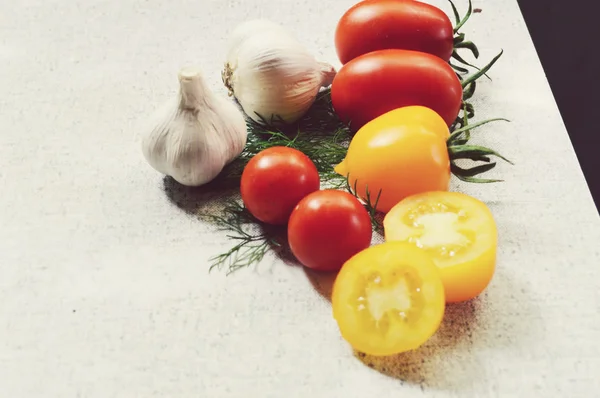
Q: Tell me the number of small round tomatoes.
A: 2